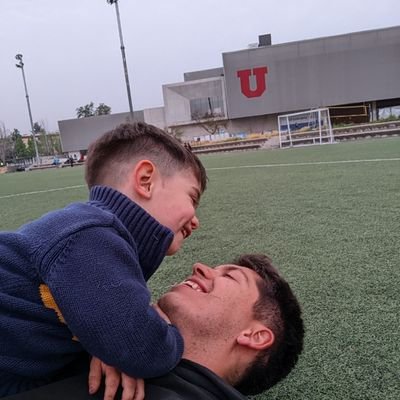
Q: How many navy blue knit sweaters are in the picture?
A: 1